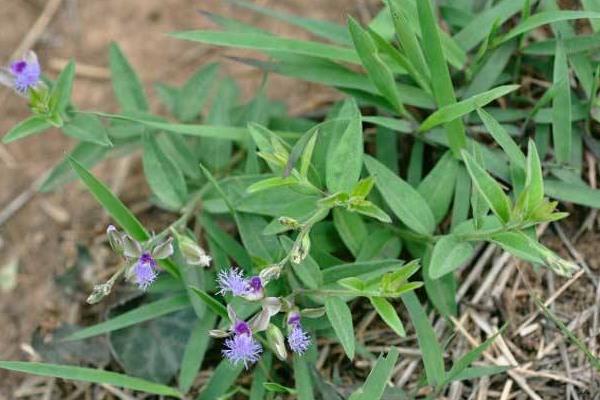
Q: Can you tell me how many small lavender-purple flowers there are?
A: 5